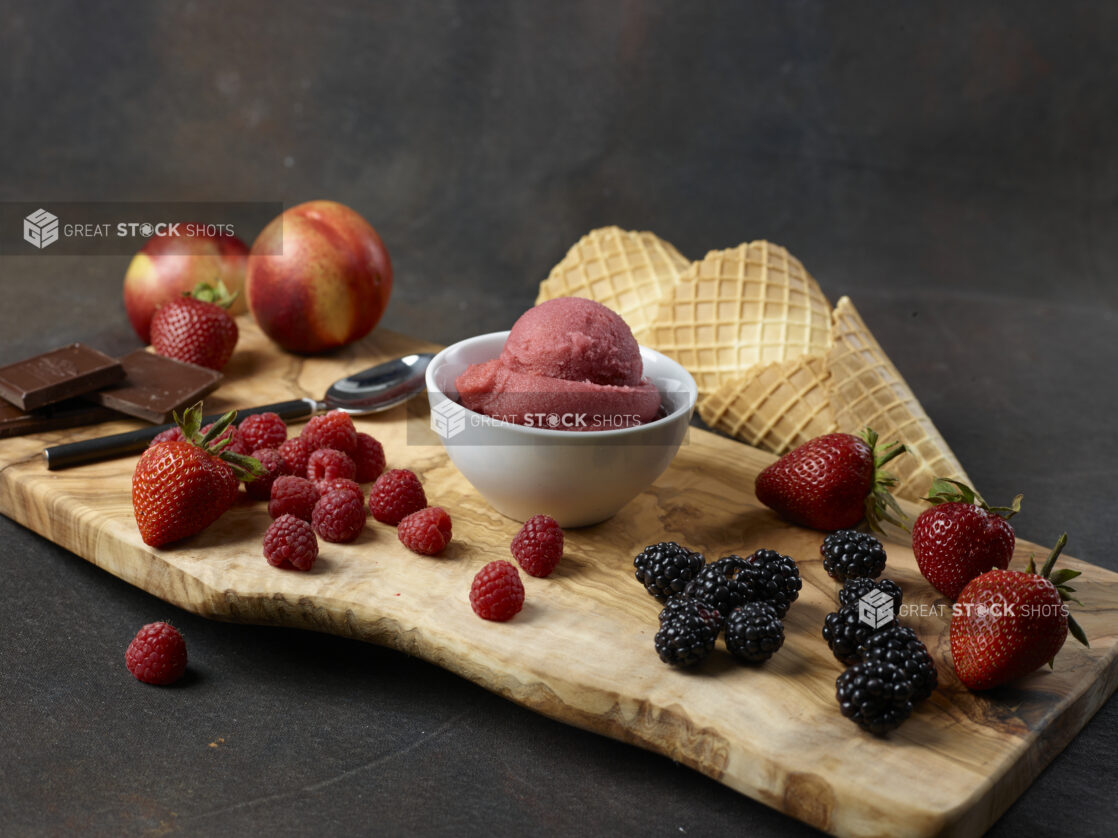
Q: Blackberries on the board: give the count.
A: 10